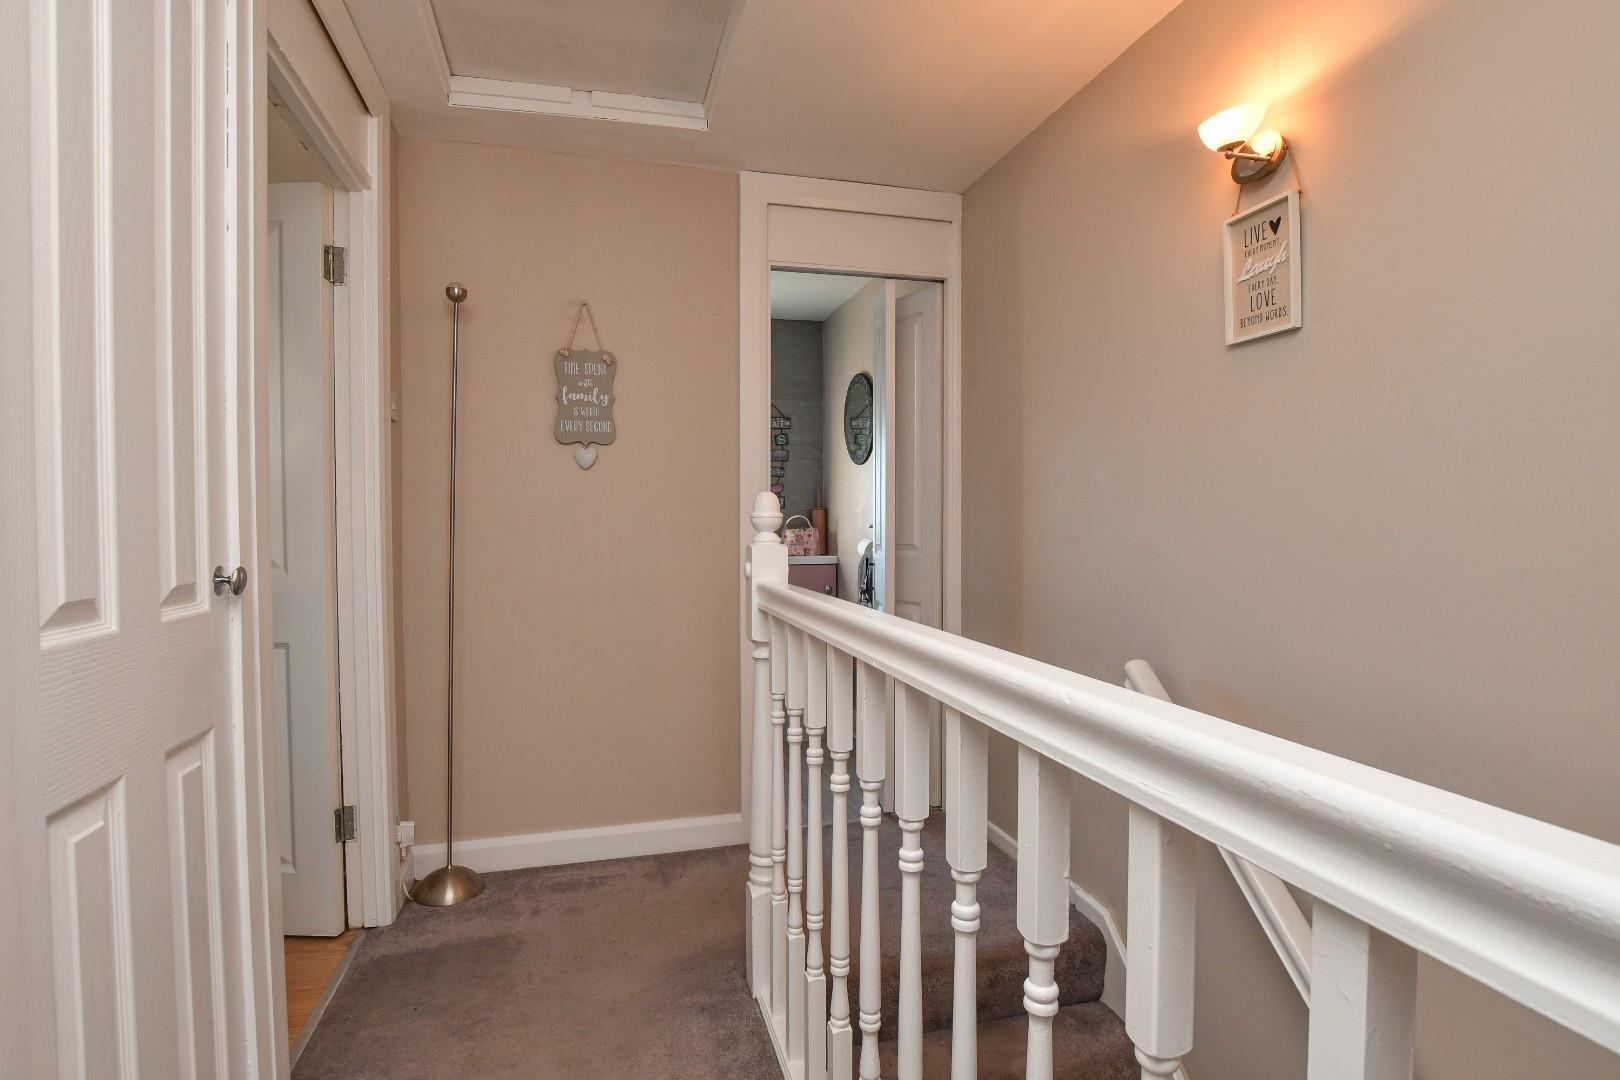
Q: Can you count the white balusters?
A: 10